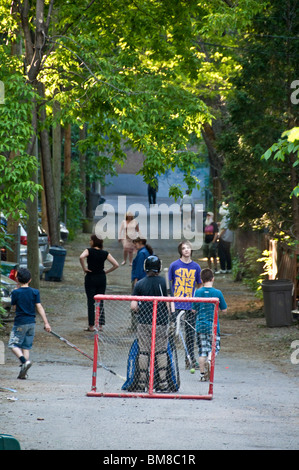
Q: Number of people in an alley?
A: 11